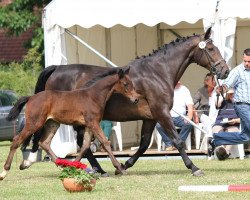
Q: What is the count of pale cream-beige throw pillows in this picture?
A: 0